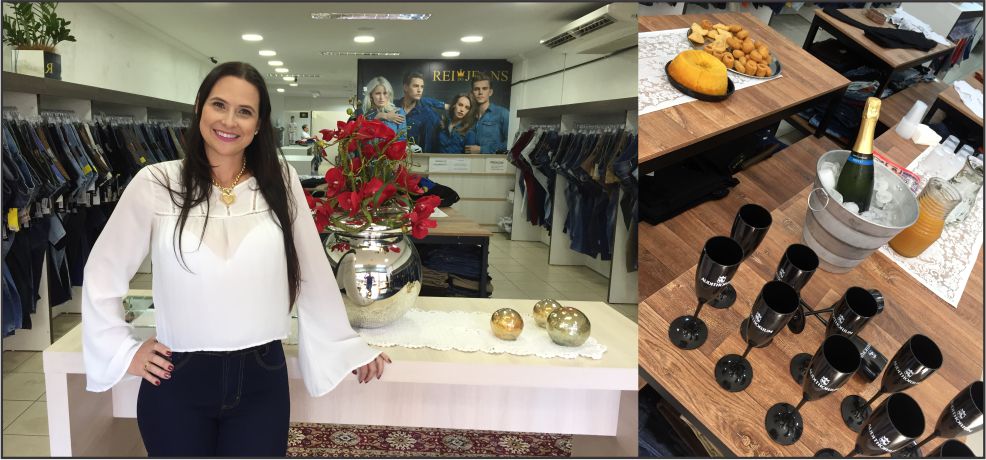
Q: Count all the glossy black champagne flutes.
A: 12